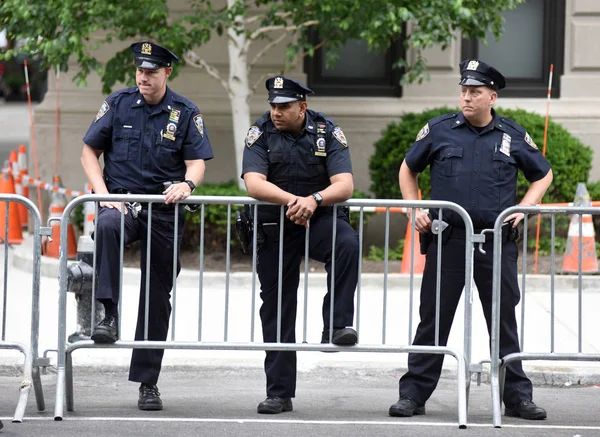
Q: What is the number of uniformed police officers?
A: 3